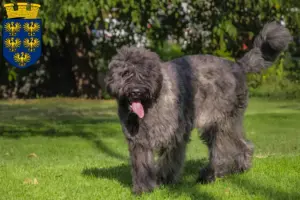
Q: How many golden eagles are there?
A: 5